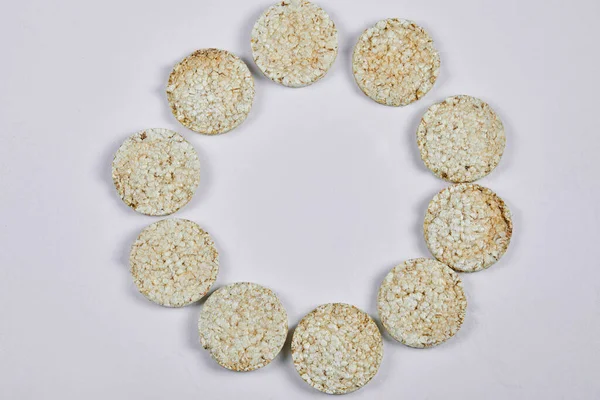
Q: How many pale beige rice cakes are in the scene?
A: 10